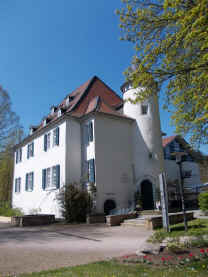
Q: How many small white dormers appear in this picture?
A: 5